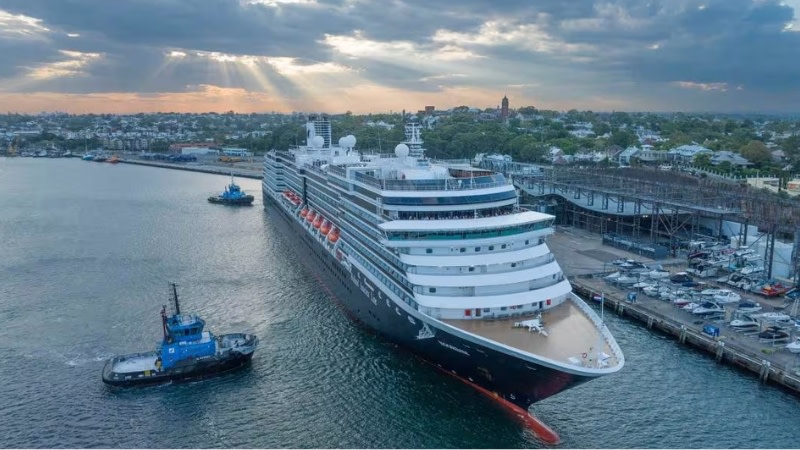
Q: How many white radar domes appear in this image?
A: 4